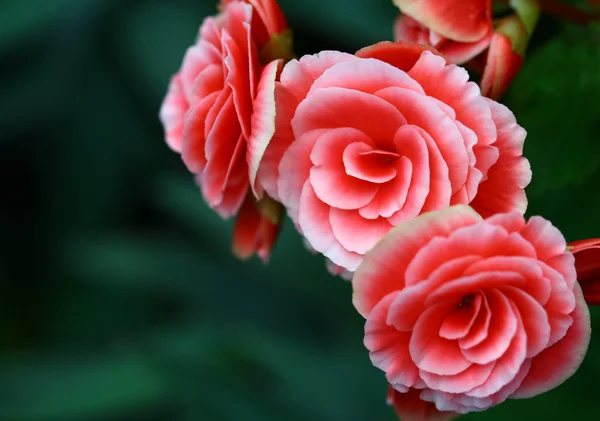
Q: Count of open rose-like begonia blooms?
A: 3